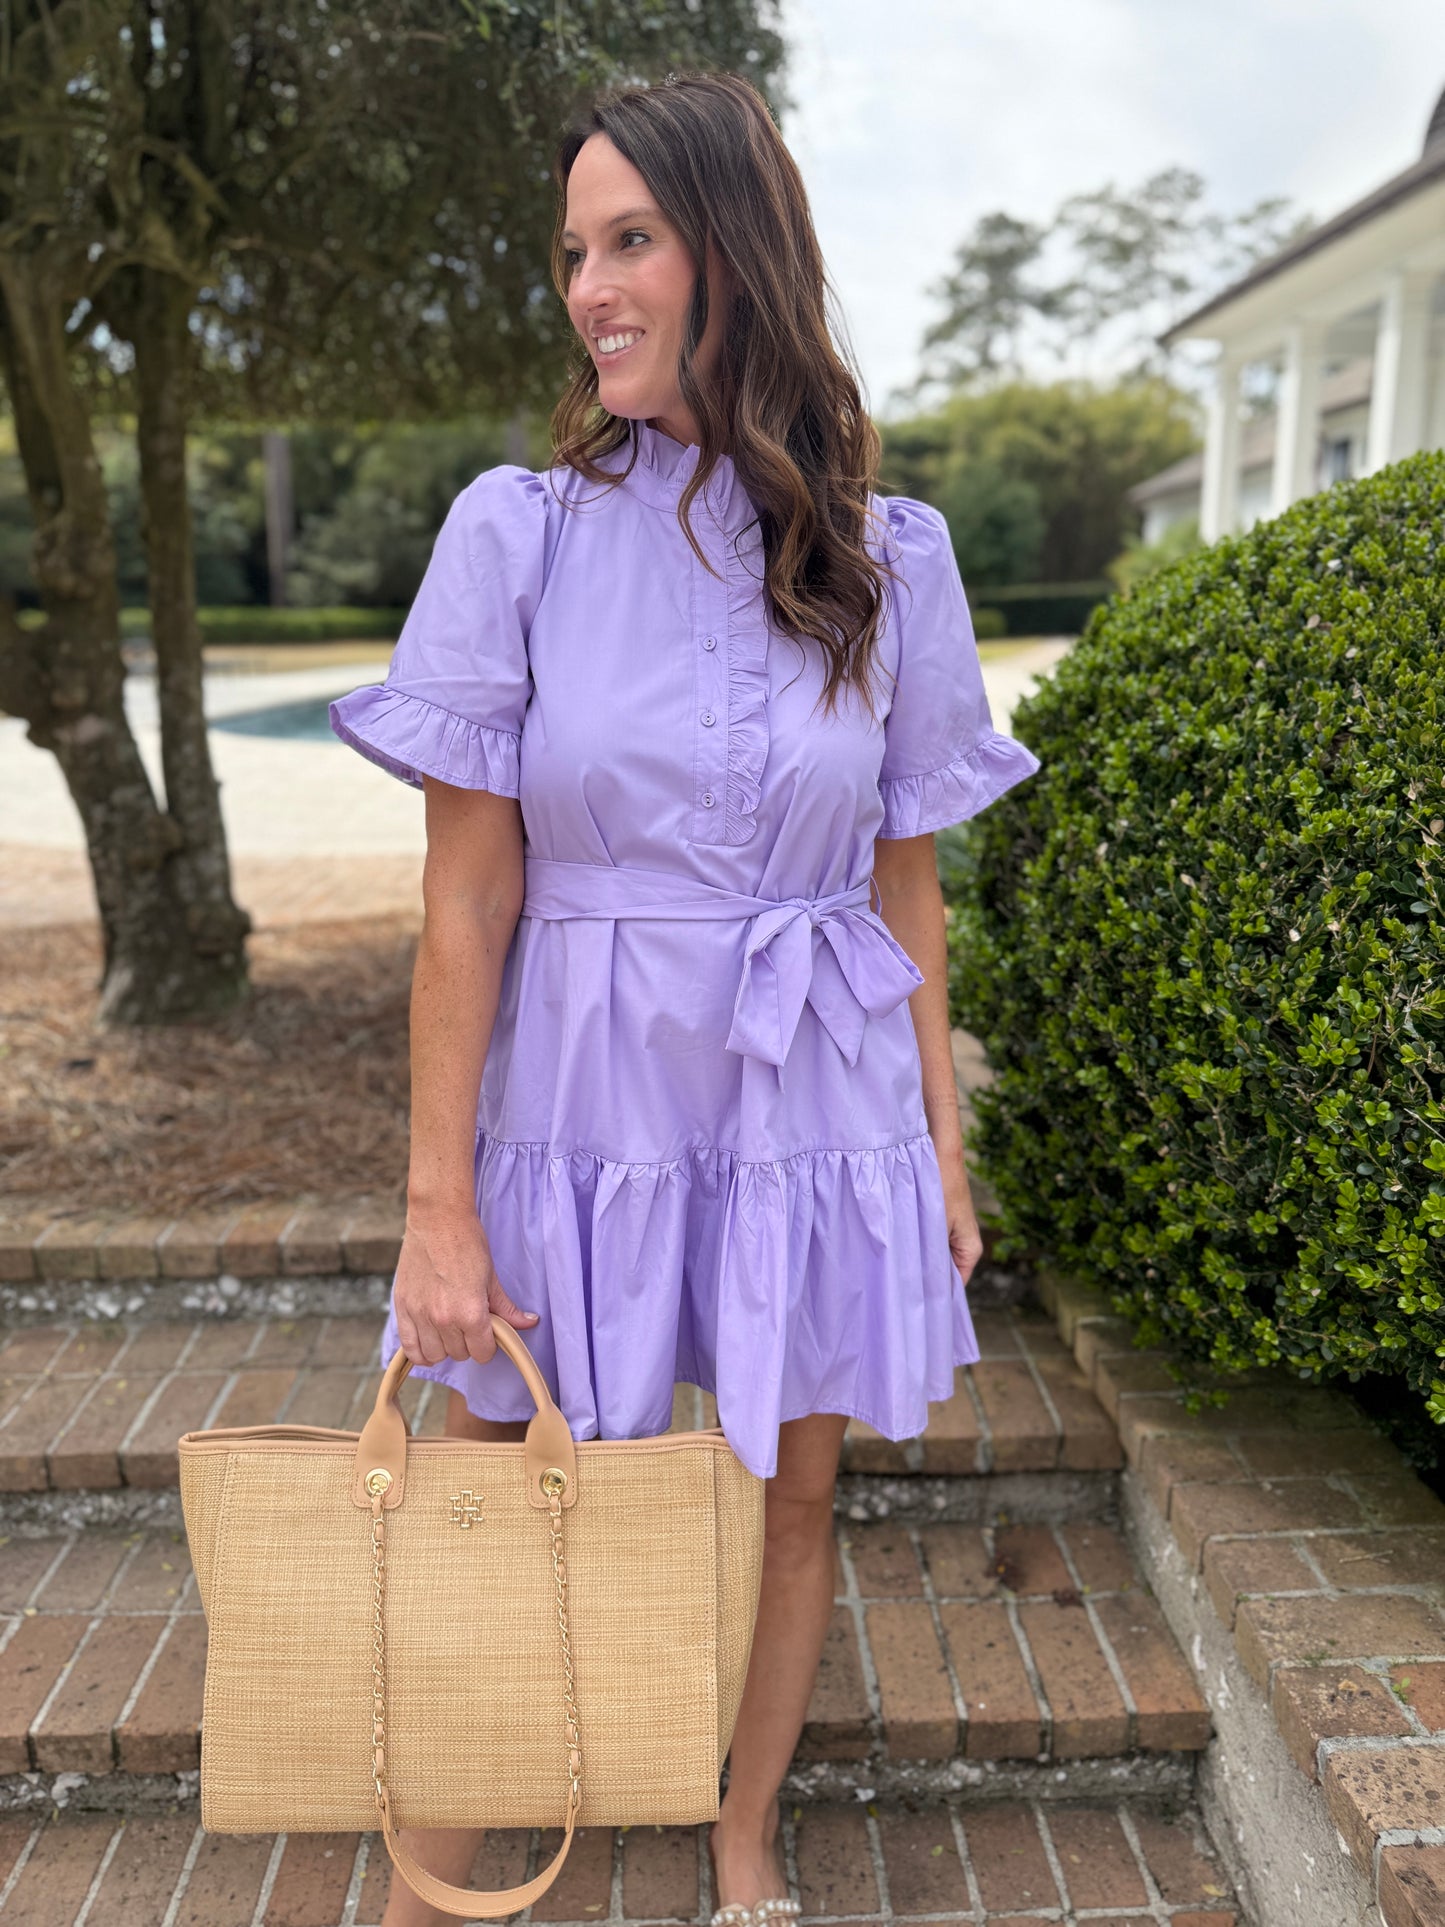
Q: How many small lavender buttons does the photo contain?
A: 3